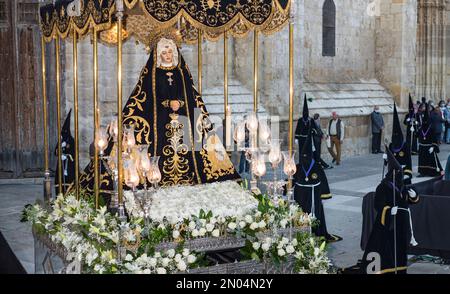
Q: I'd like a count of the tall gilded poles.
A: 9